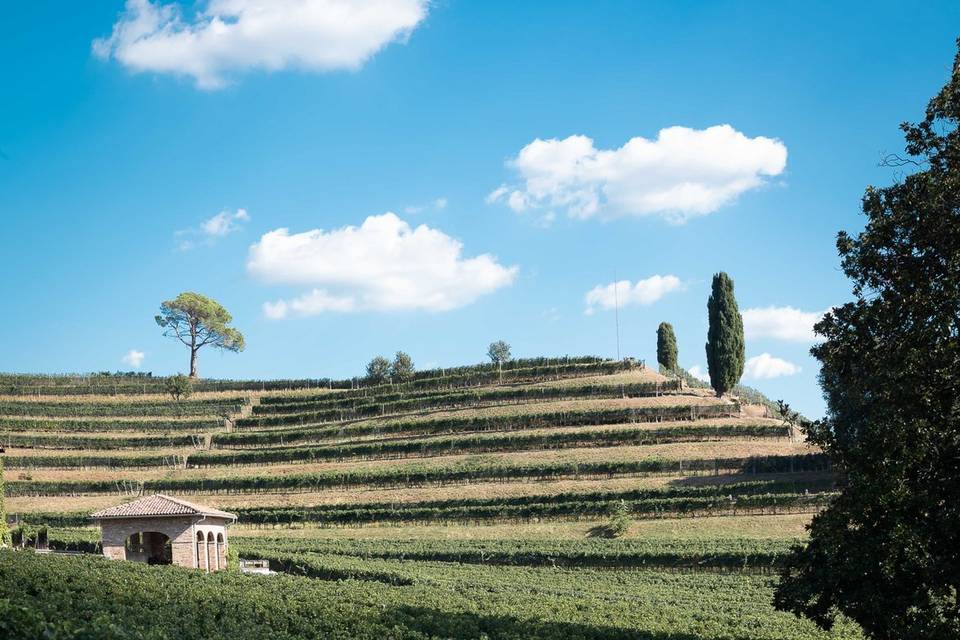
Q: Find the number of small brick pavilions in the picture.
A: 1